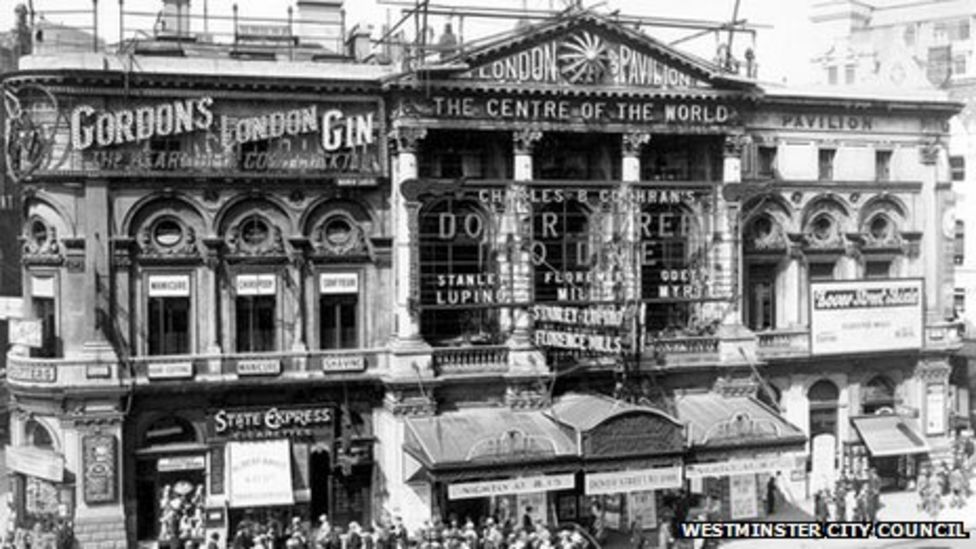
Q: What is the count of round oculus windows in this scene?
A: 7